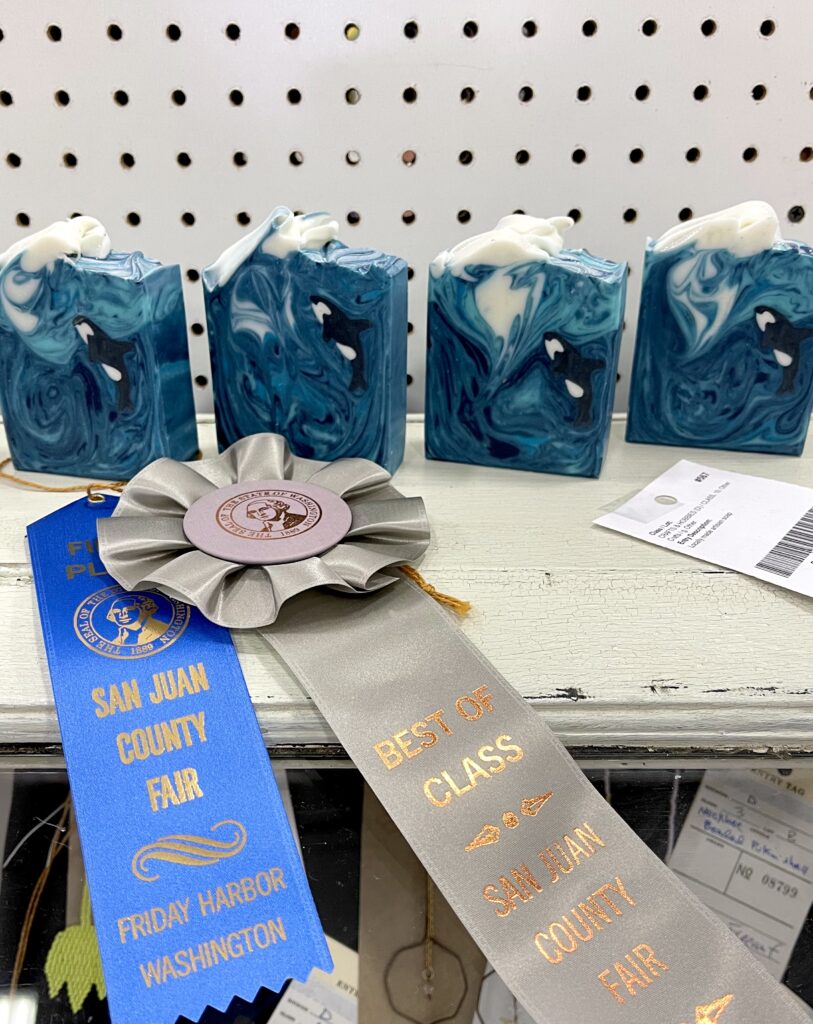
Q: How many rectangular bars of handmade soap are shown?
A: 4